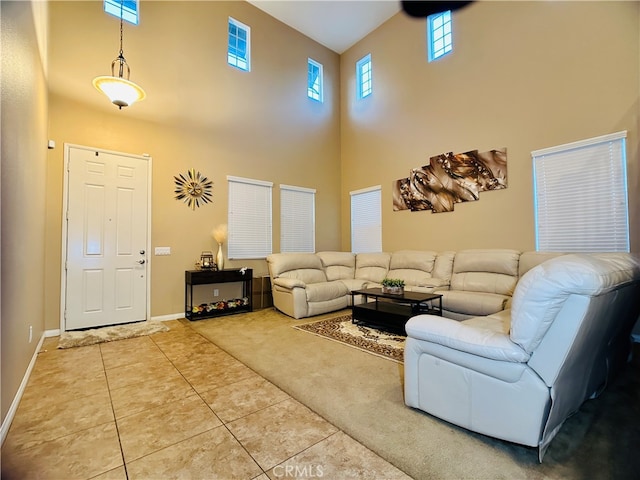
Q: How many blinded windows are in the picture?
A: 4